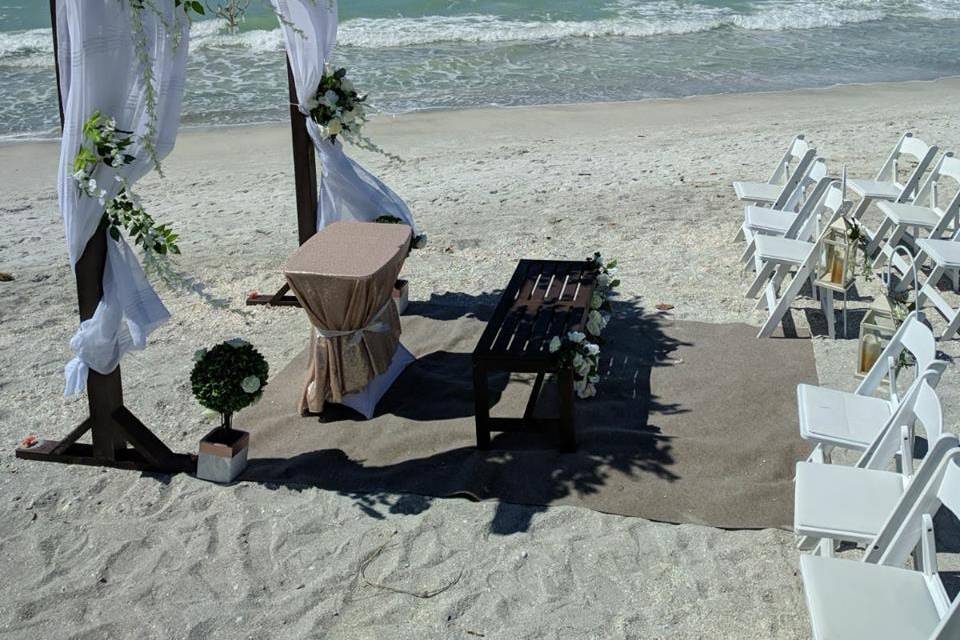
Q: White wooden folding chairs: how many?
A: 9